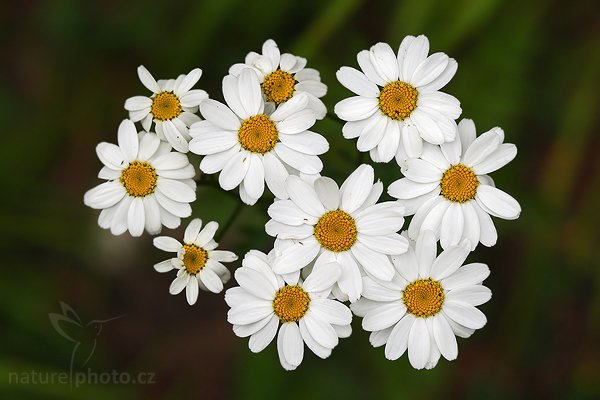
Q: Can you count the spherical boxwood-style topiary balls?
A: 0